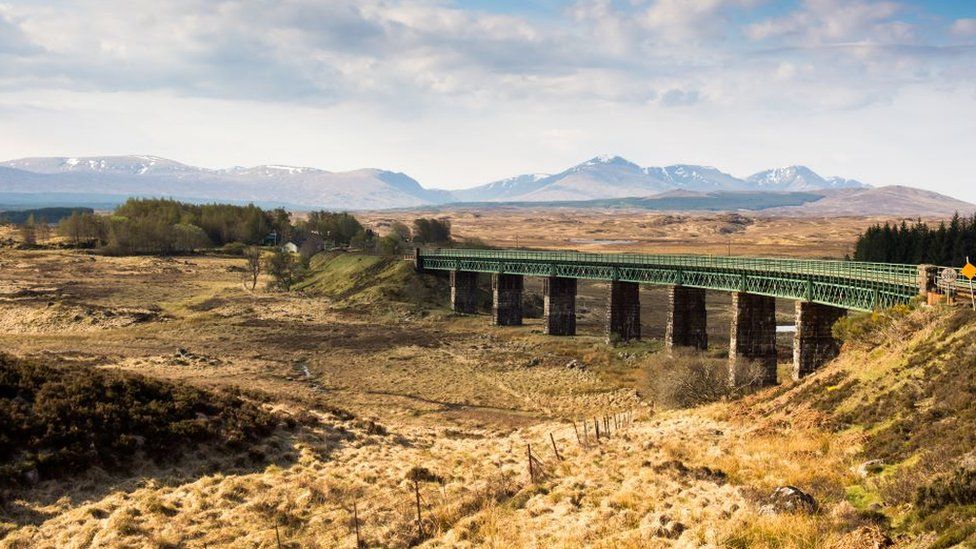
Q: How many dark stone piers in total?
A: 7